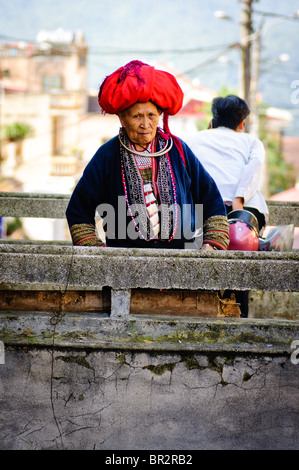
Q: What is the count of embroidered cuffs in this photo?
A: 2